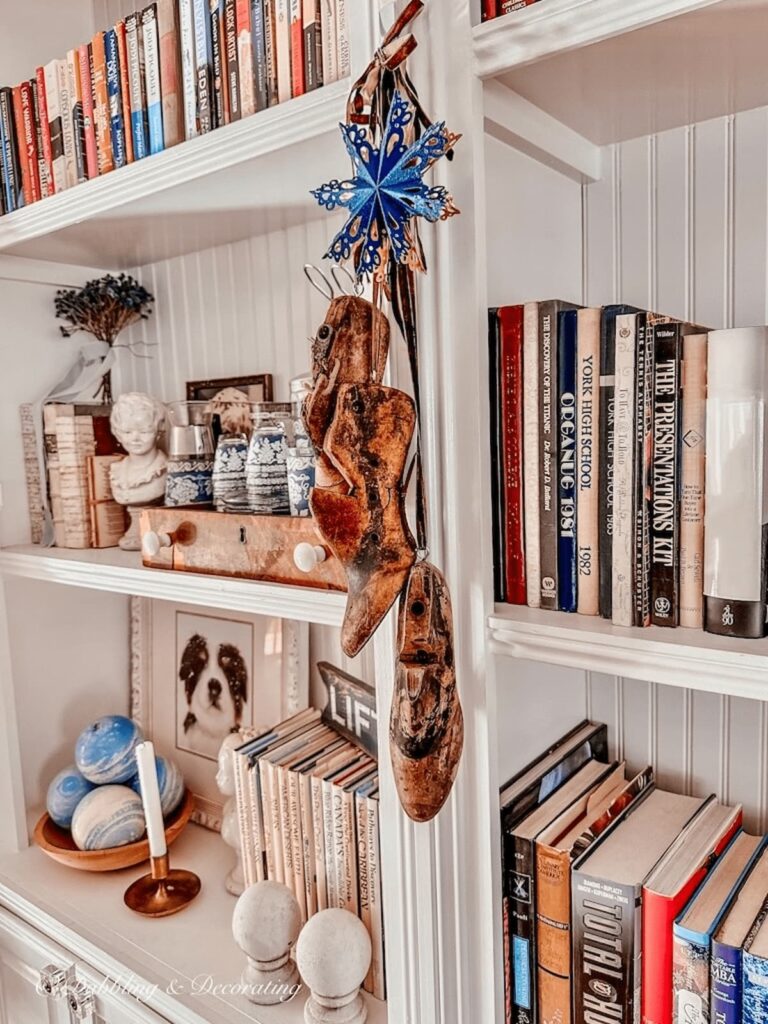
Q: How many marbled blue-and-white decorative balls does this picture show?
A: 4